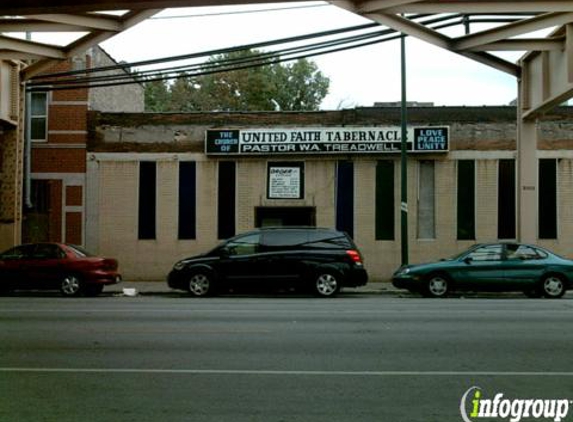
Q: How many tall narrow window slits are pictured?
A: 9